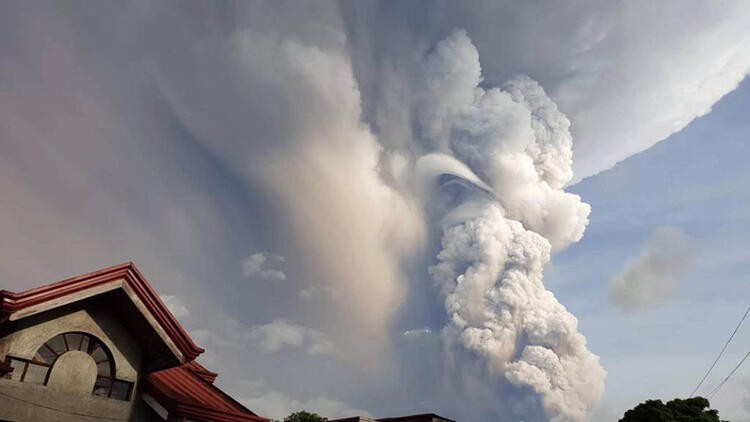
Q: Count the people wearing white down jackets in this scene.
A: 0